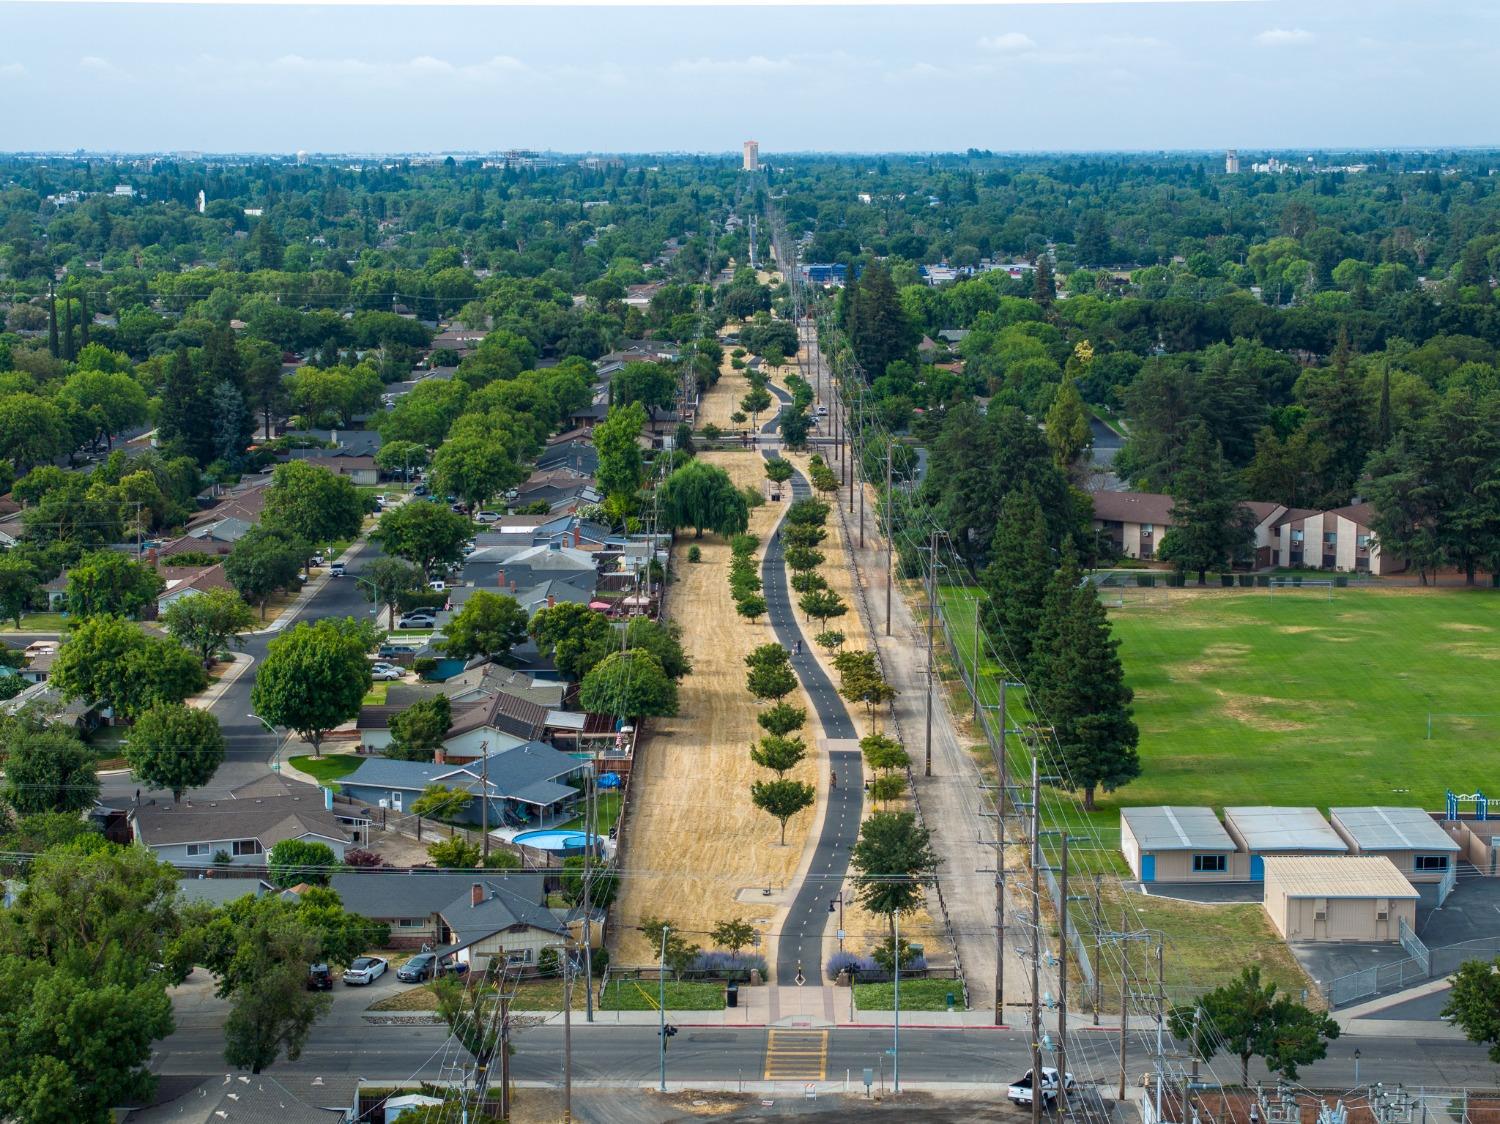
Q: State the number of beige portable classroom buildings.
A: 4